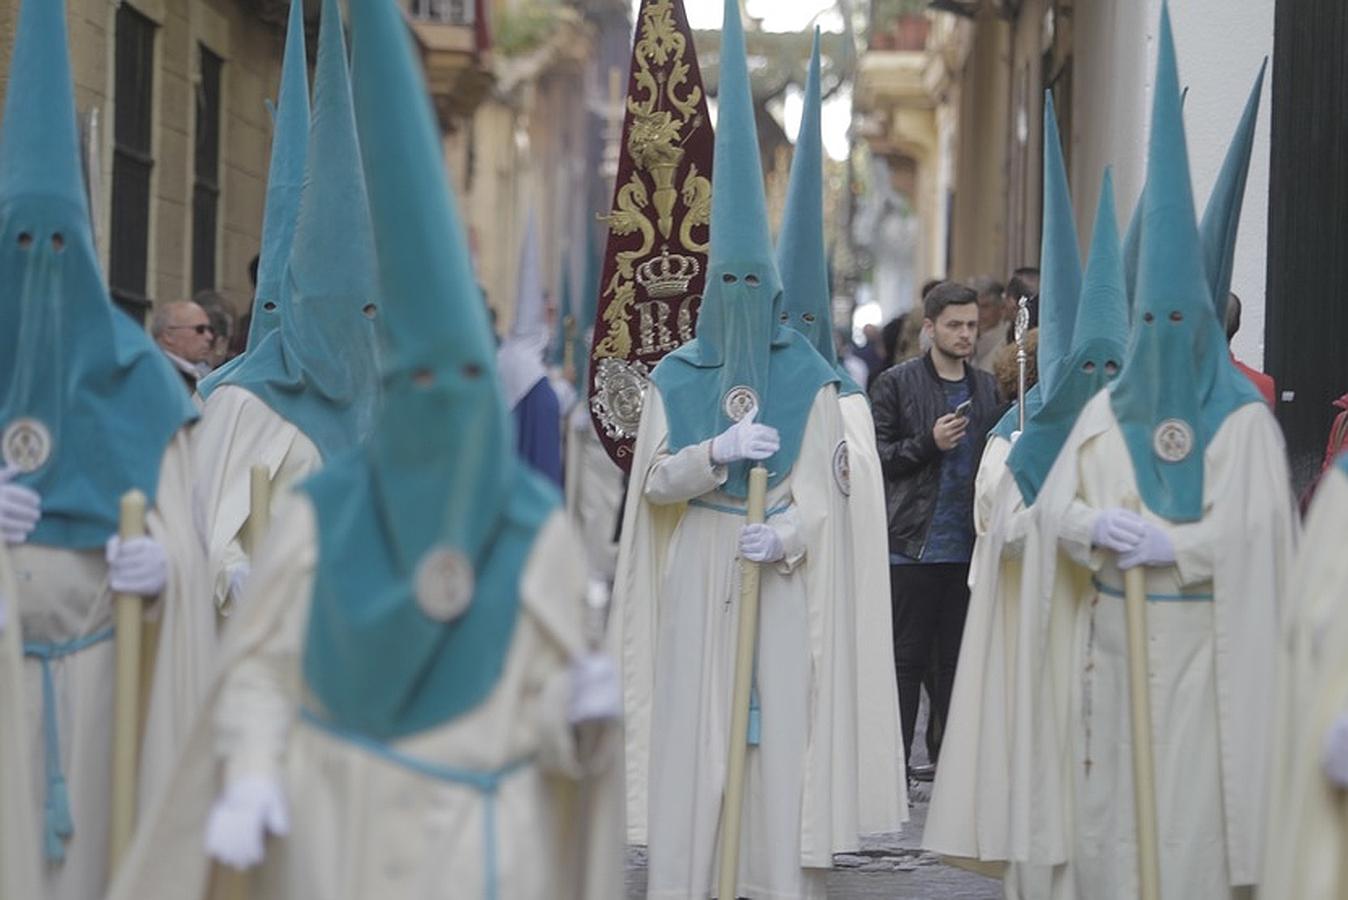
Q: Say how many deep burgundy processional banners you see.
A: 1